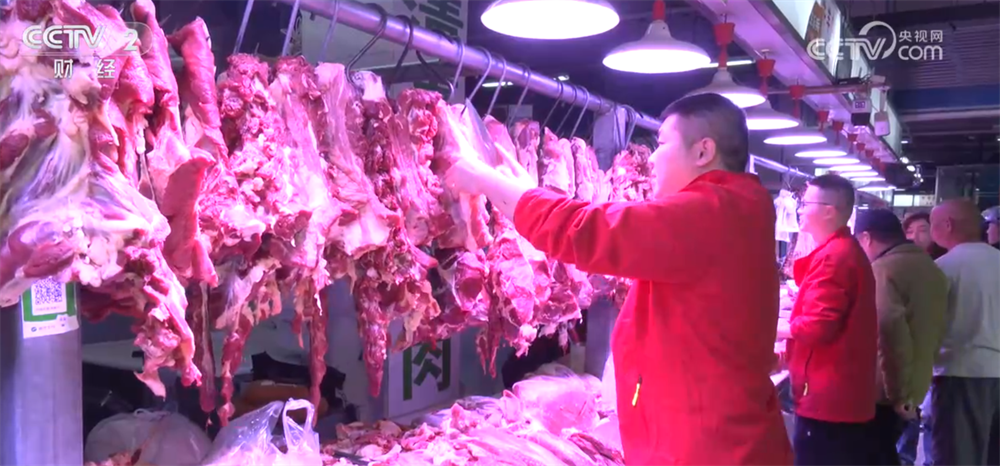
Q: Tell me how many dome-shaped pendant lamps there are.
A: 11